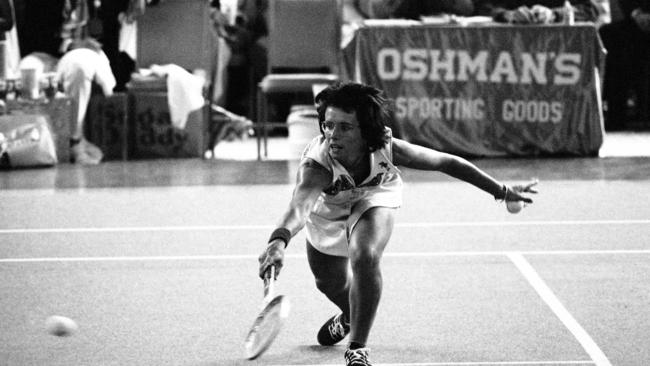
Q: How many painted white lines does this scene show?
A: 4